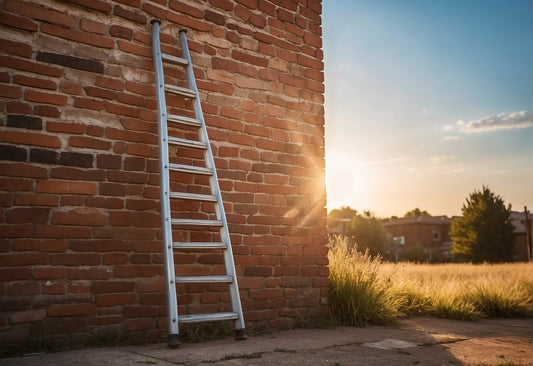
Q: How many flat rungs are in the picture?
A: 10